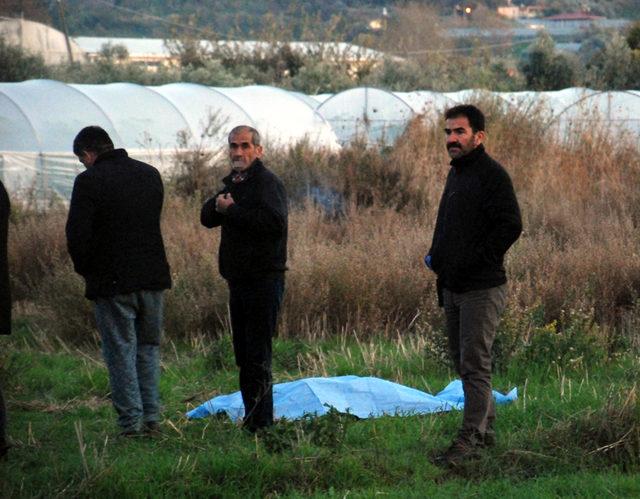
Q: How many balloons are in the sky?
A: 0